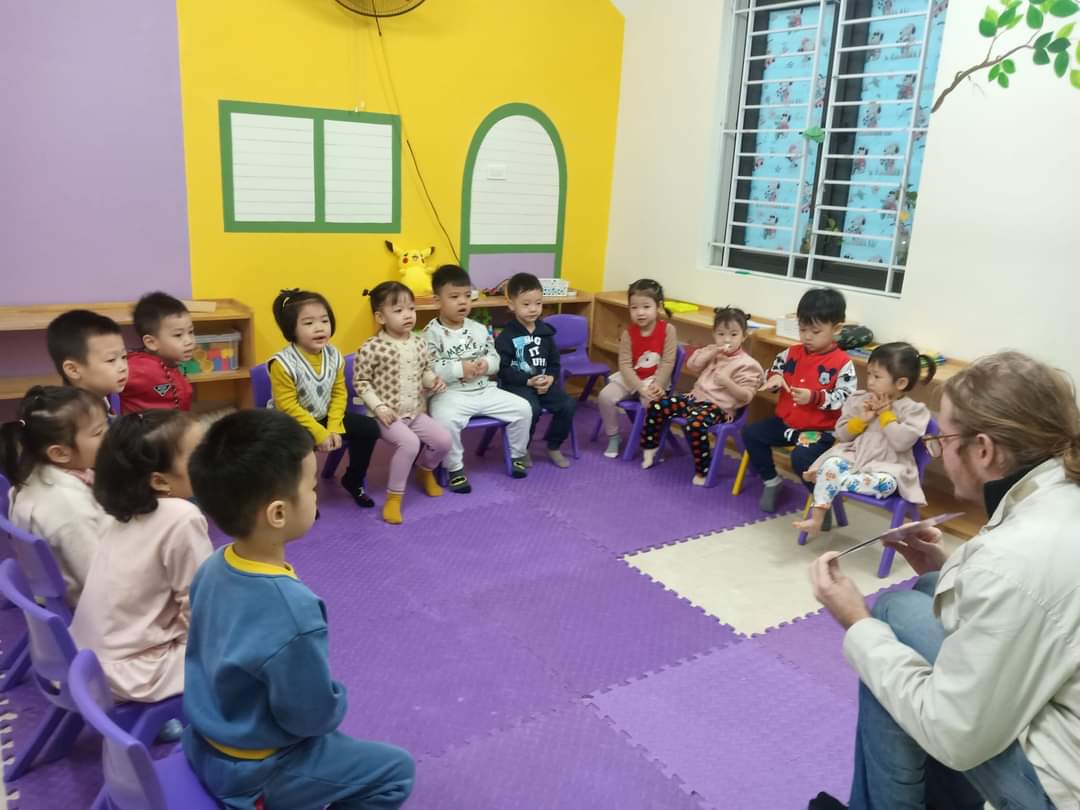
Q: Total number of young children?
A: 13